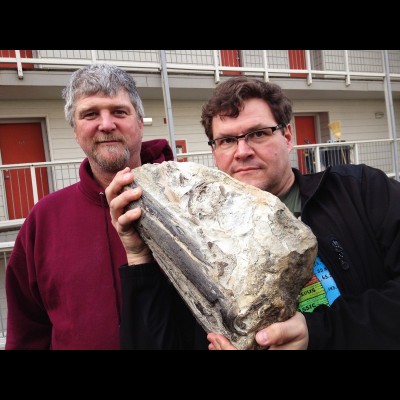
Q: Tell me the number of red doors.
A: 5